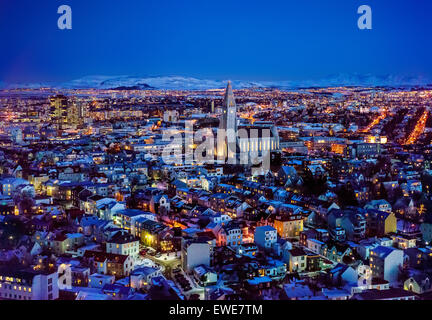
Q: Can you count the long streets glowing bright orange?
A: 2